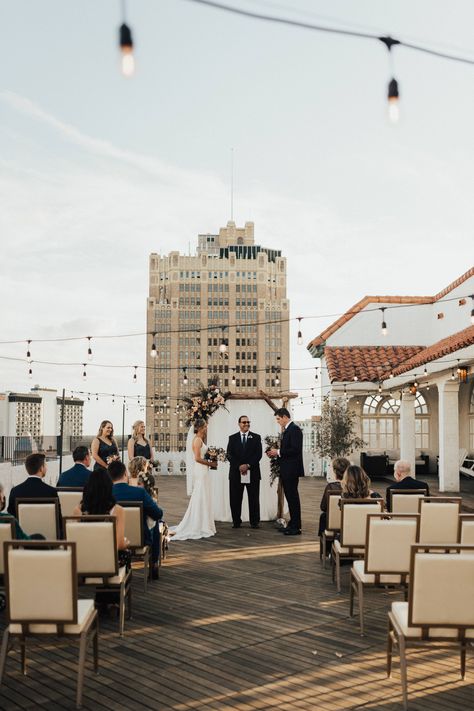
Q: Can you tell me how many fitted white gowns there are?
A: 1